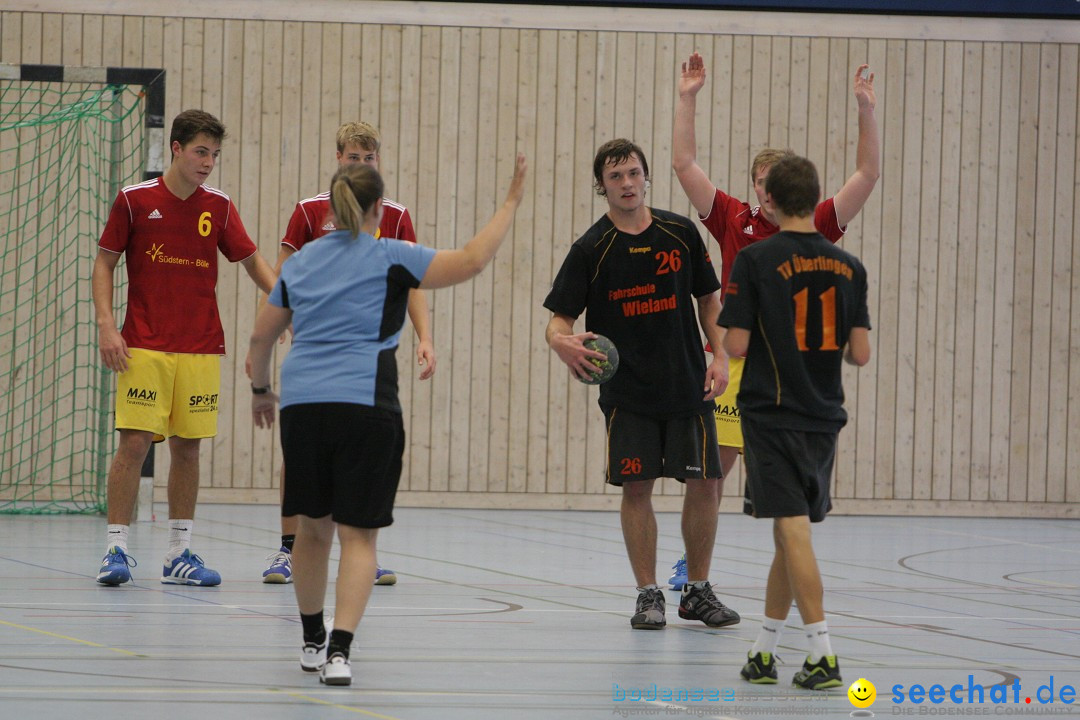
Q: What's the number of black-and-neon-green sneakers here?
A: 2